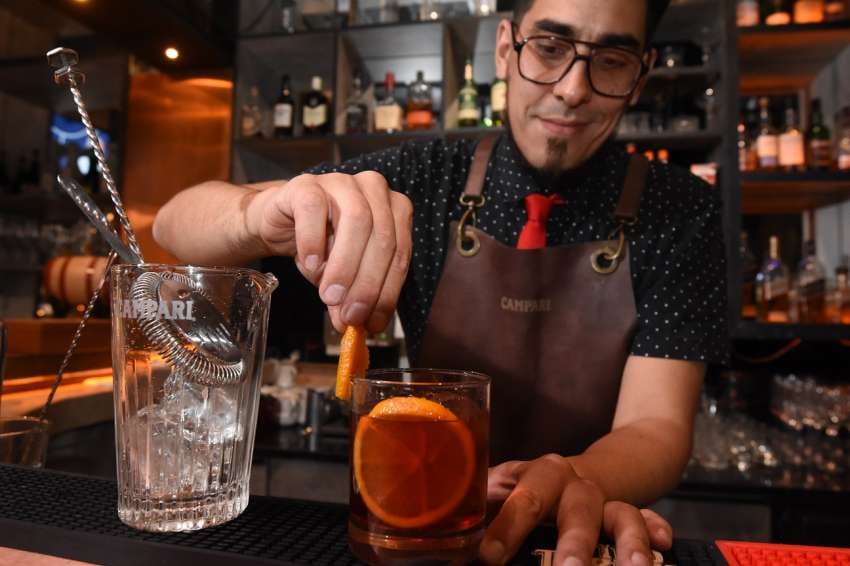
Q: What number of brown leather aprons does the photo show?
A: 1